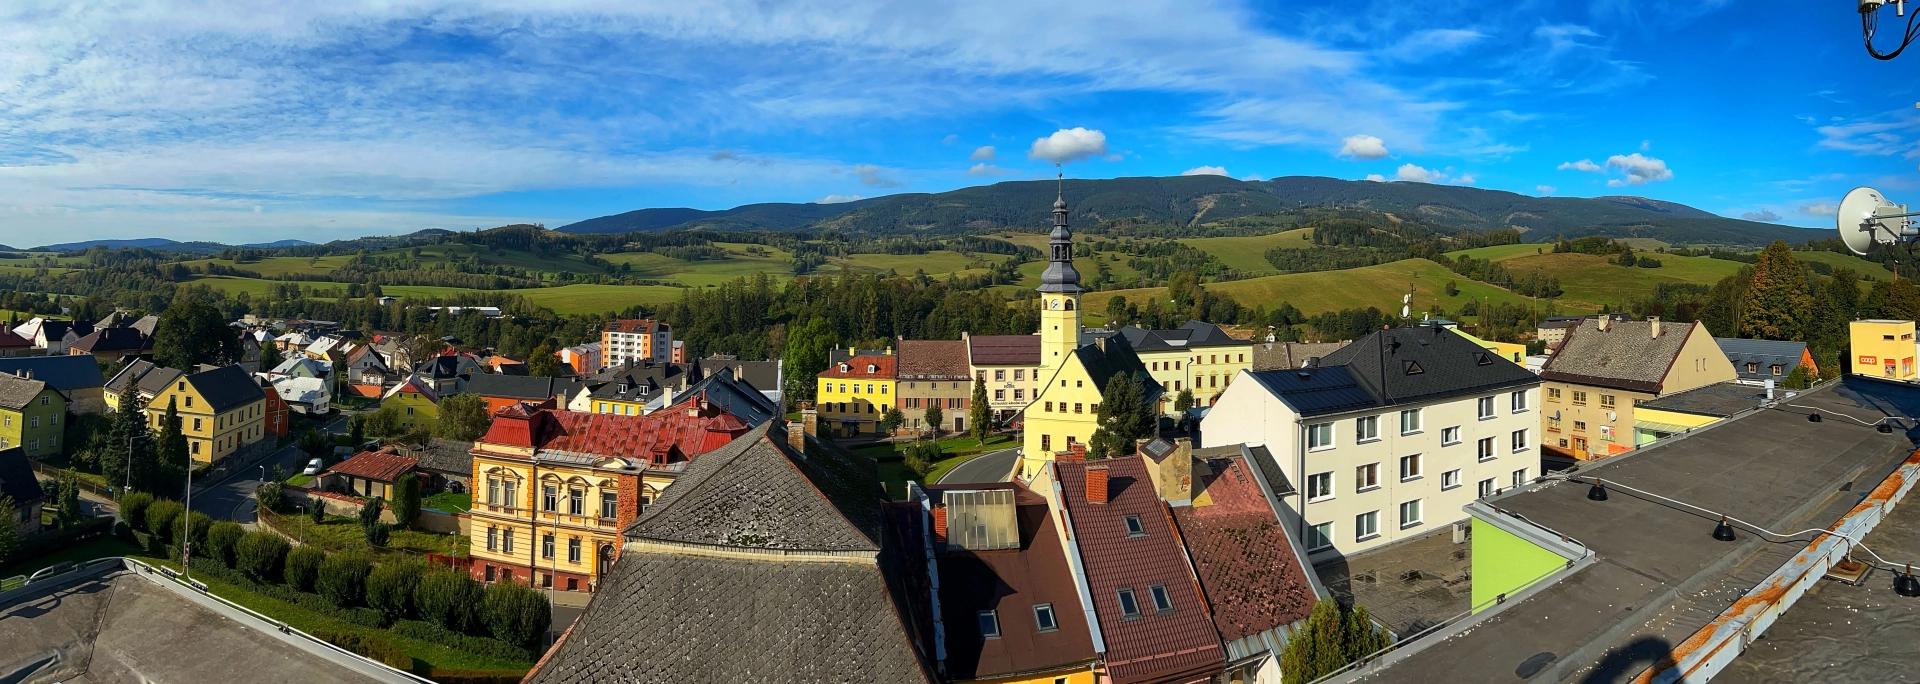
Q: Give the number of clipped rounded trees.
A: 10